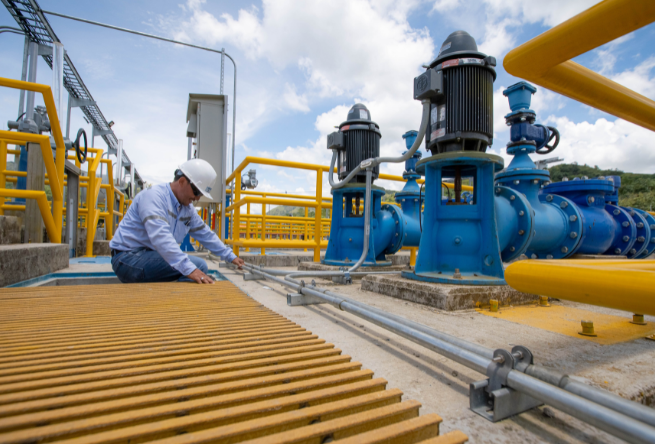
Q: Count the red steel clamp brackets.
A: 0